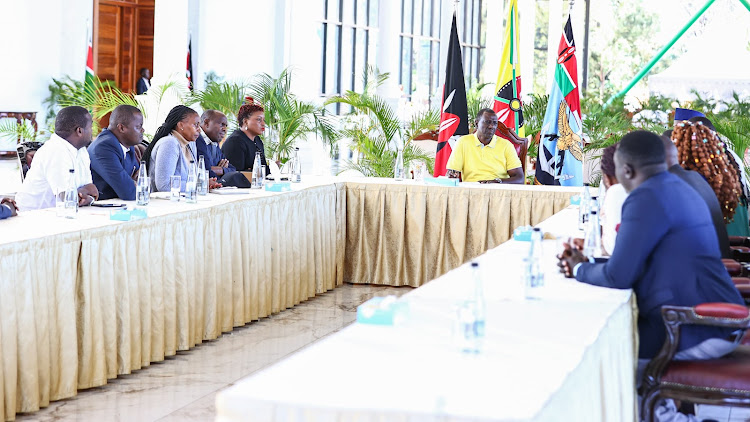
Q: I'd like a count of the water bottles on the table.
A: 12